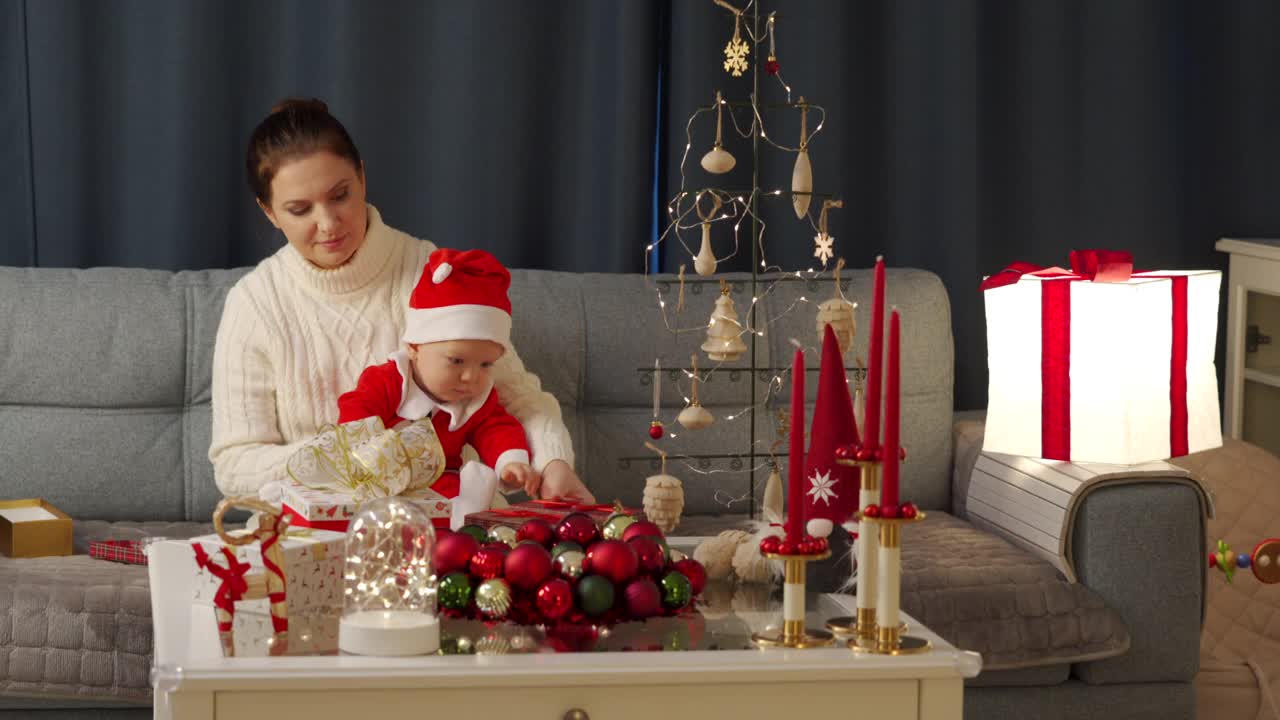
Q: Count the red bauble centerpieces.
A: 1